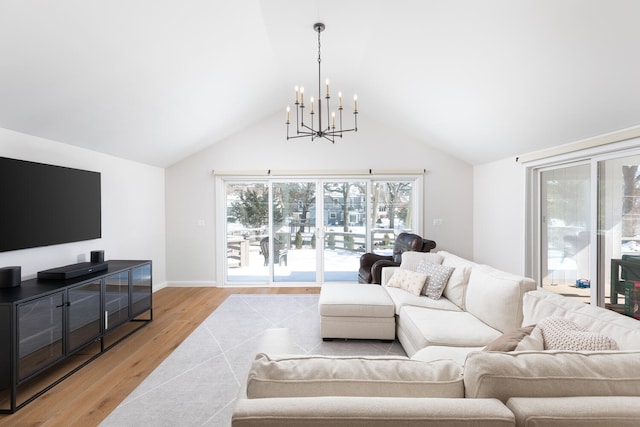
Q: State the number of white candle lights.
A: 8